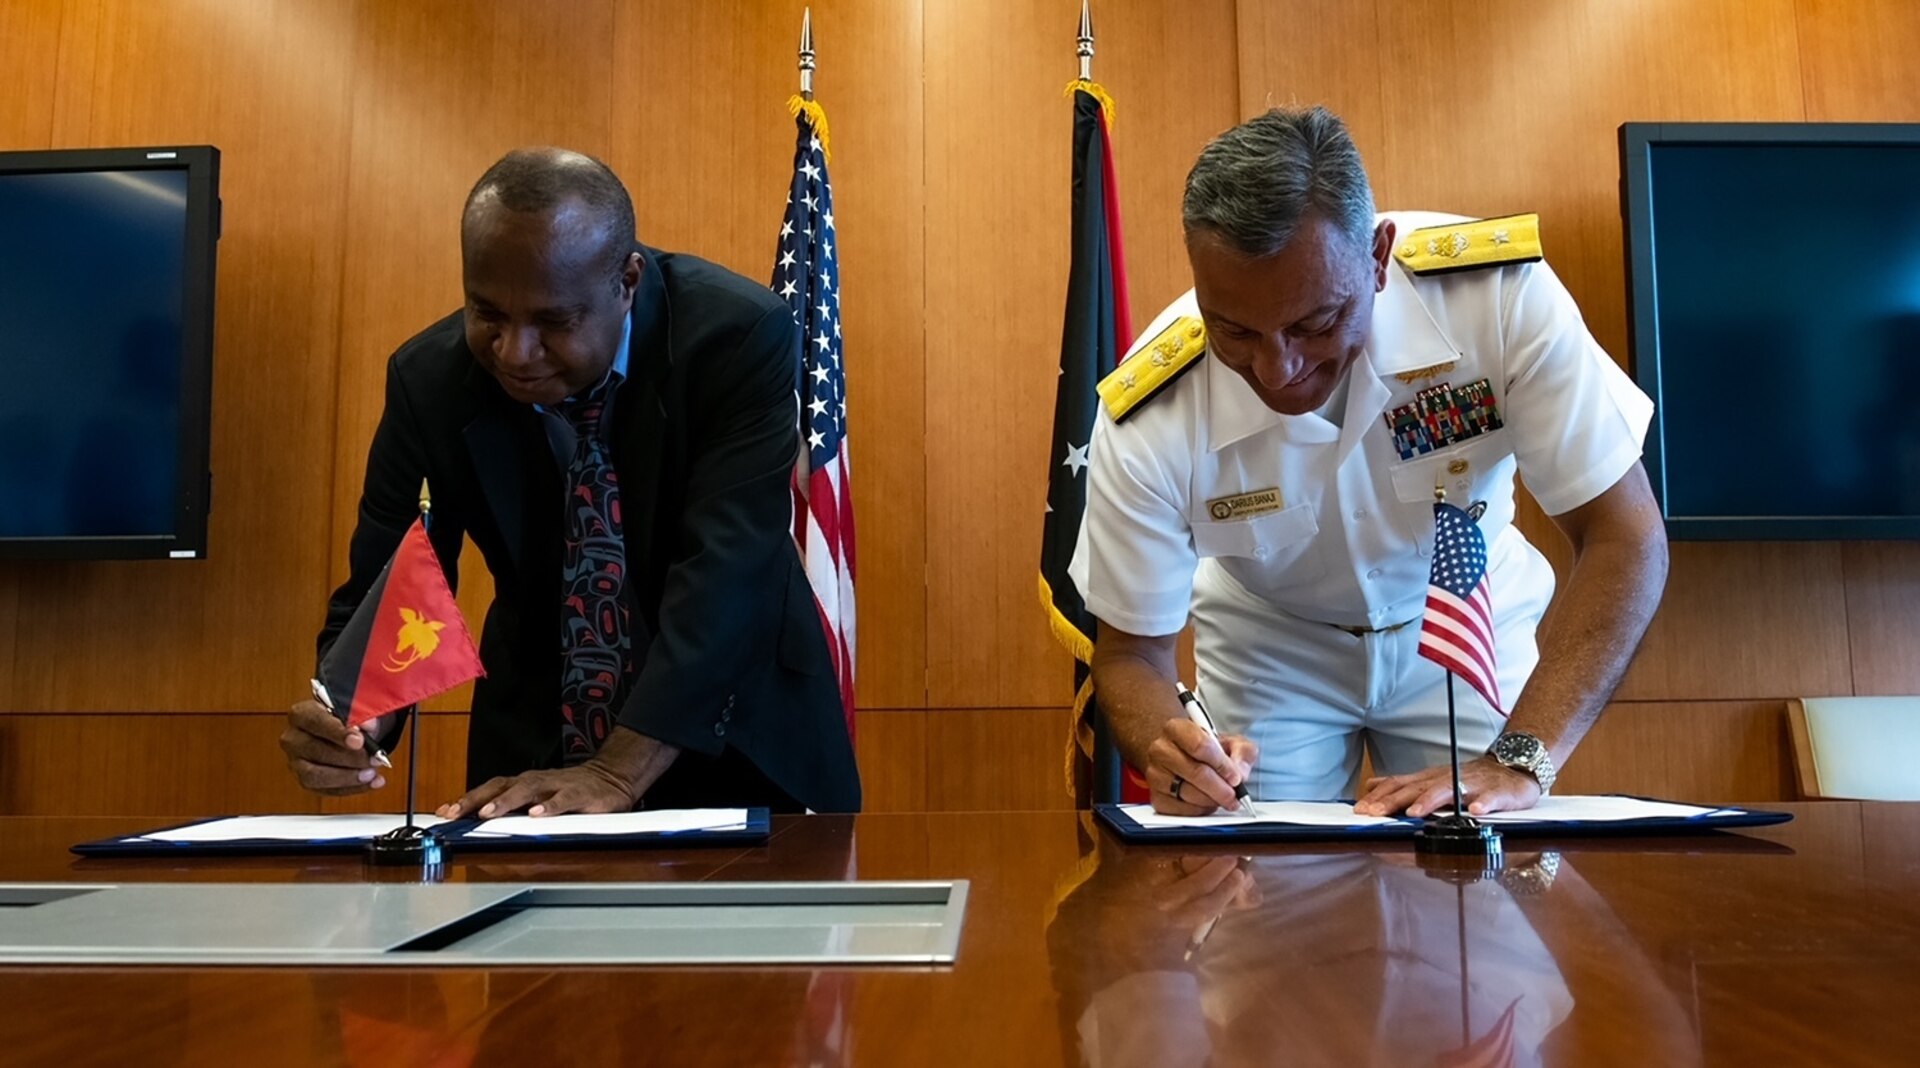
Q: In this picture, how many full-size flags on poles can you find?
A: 2